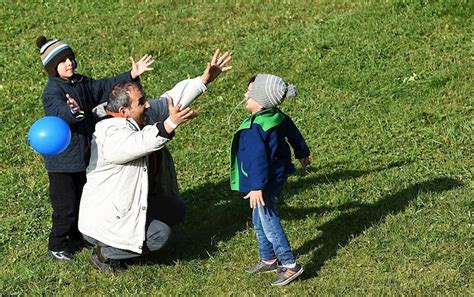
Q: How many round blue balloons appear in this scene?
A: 1